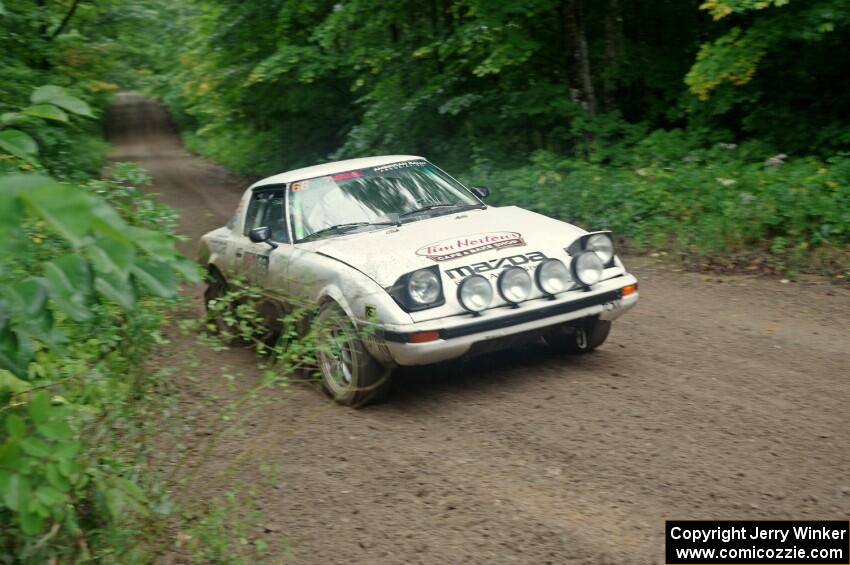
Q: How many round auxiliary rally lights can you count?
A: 4